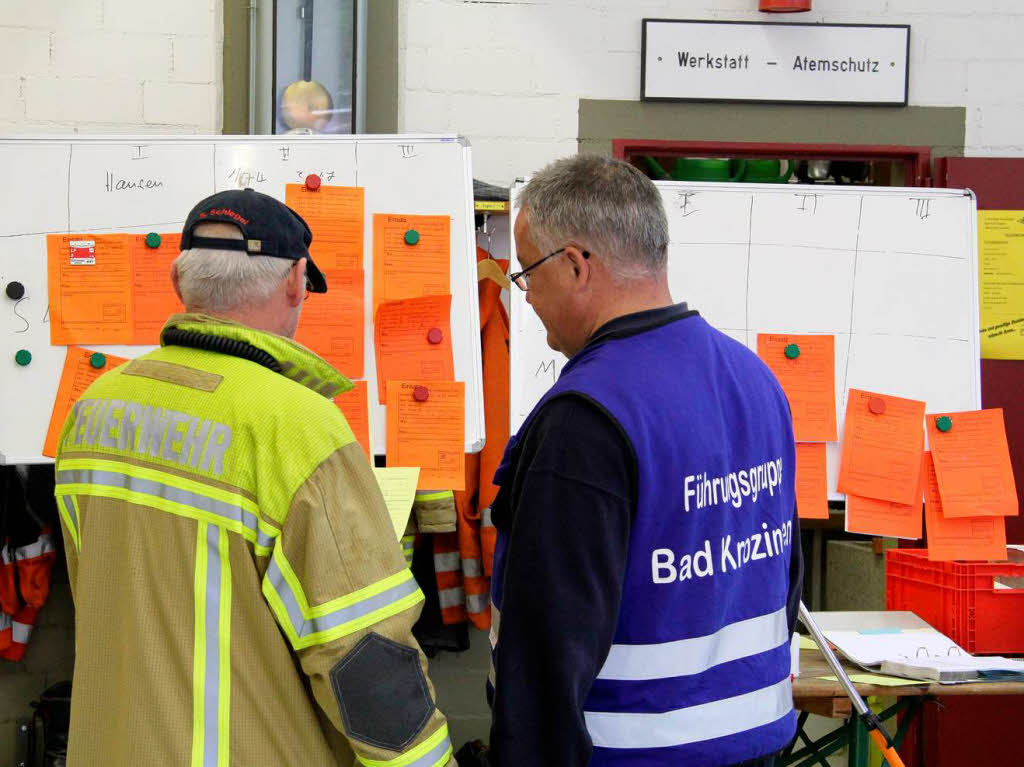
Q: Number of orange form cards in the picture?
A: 15